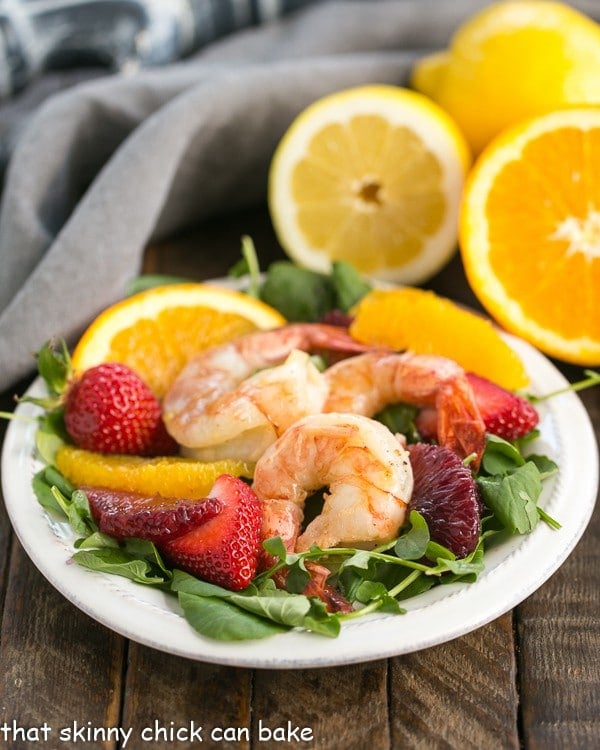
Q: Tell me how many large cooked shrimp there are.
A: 3